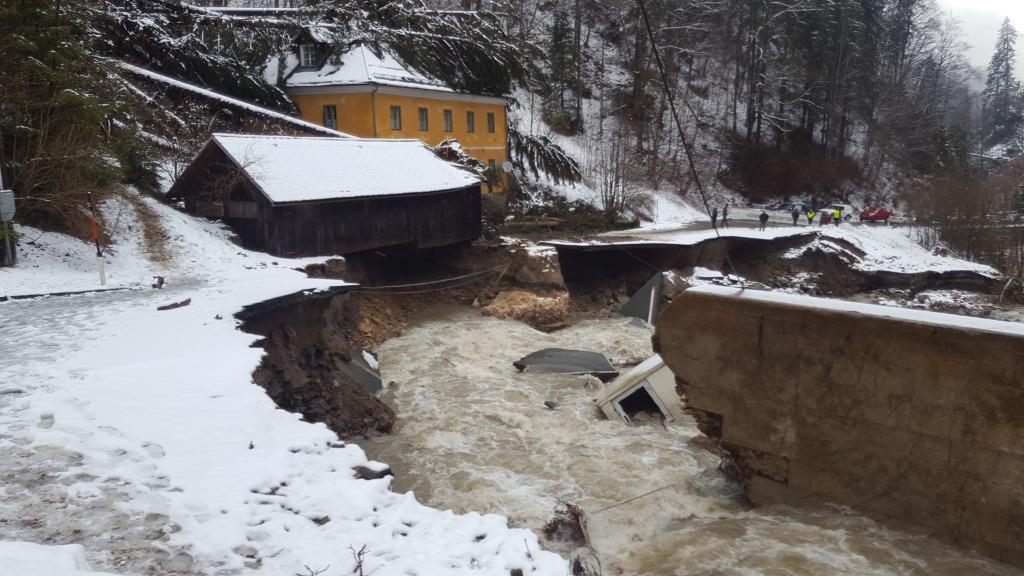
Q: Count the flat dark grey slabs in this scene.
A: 3